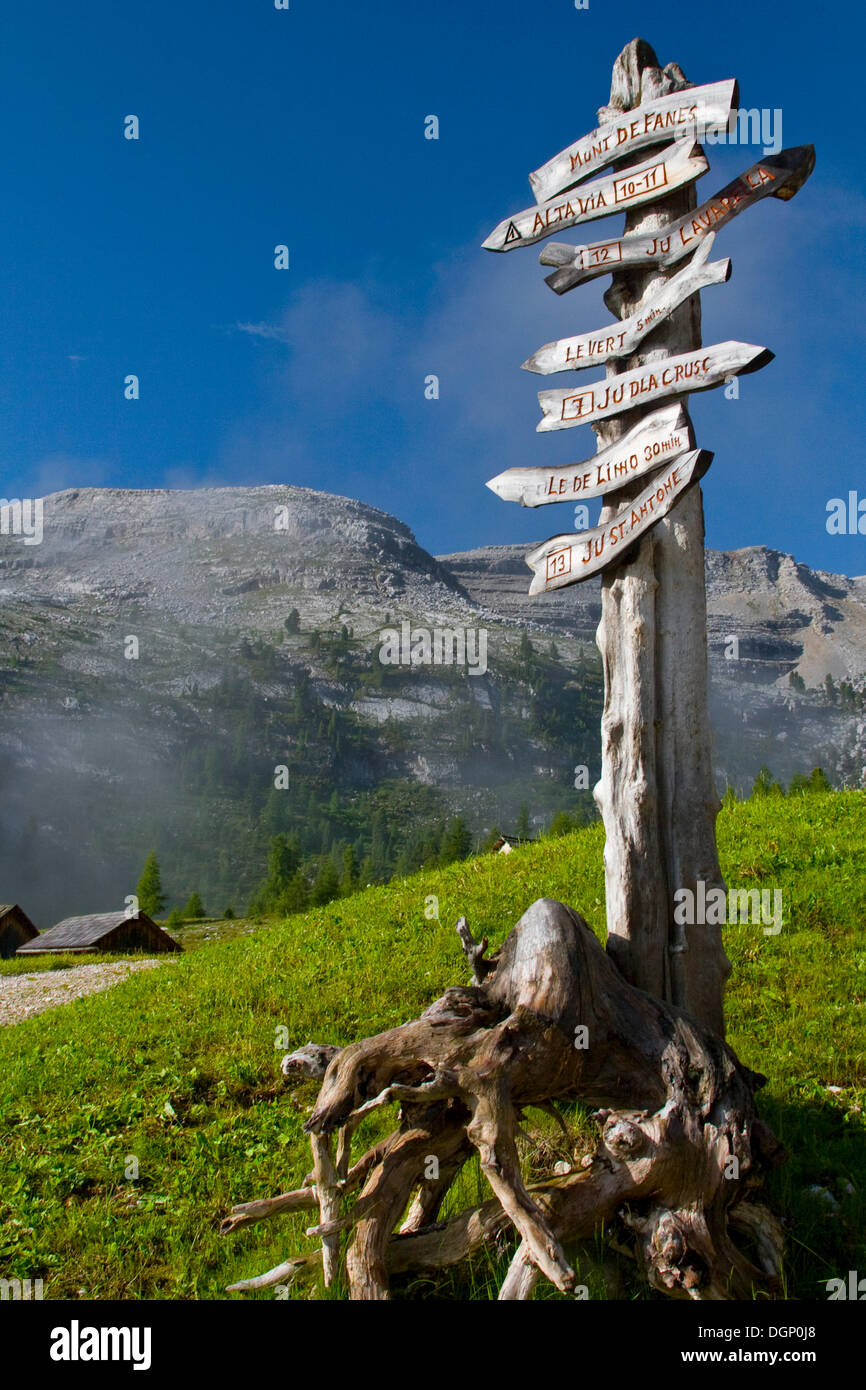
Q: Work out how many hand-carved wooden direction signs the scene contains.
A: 7